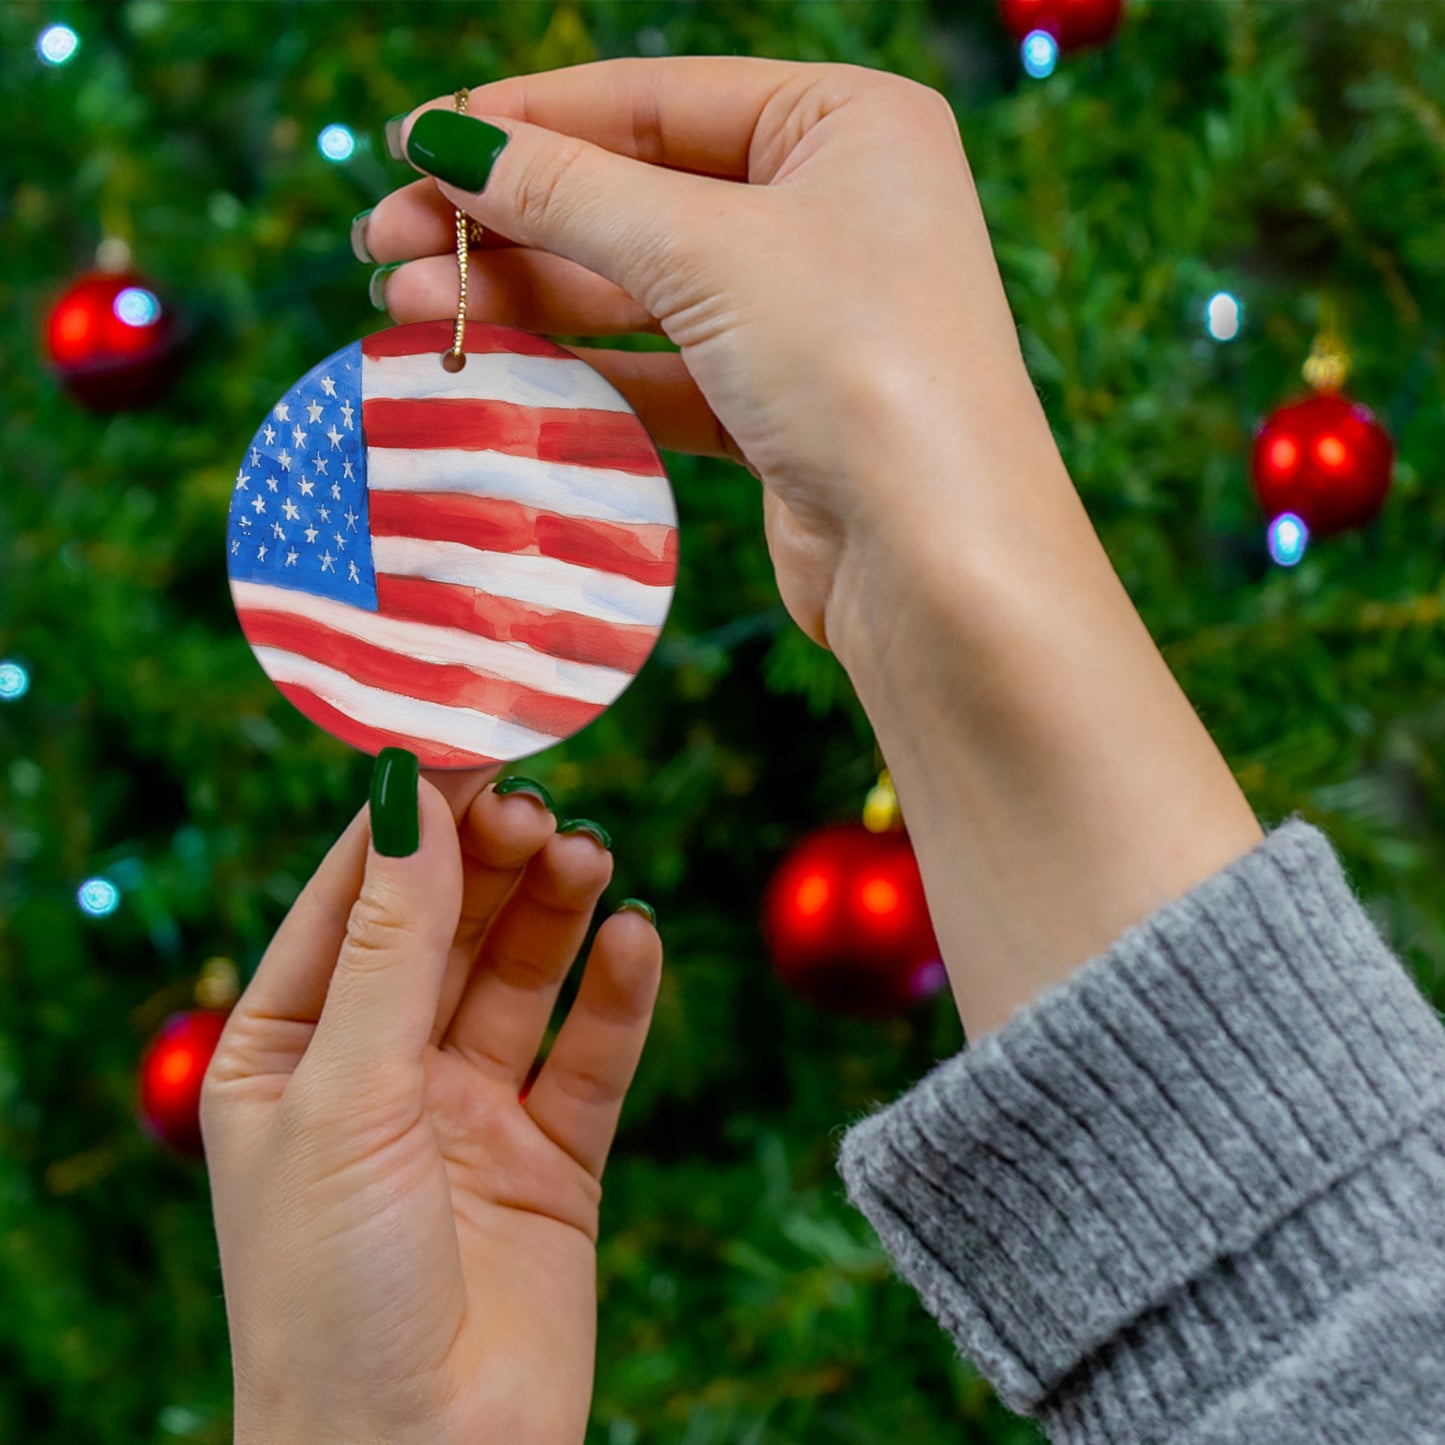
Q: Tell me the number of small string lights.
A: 8